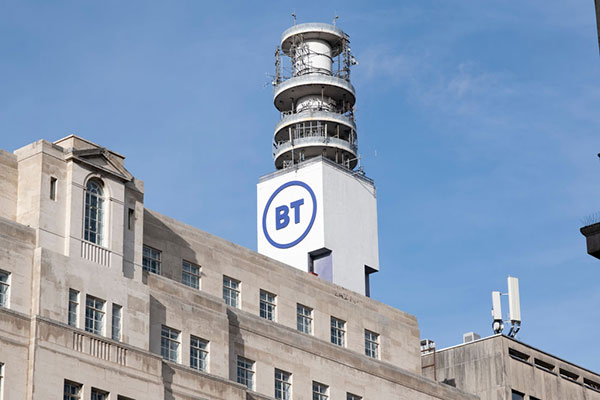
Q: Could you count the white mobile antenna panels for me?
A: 2